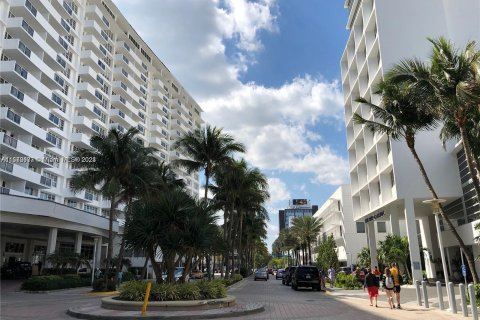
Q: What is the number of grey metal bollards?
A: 6